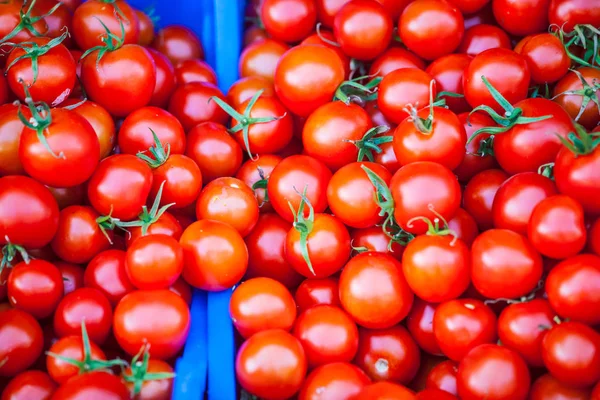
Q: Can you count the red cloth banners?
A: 0